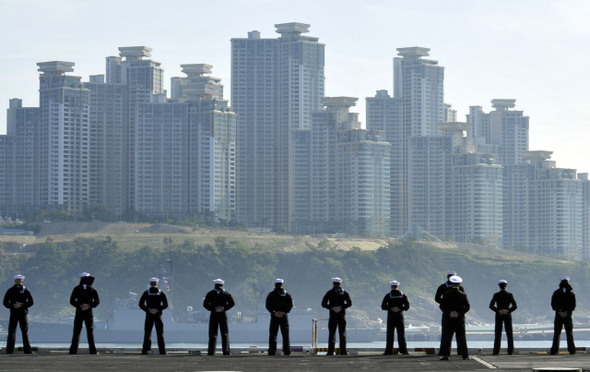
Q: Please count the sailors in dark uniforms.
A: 11